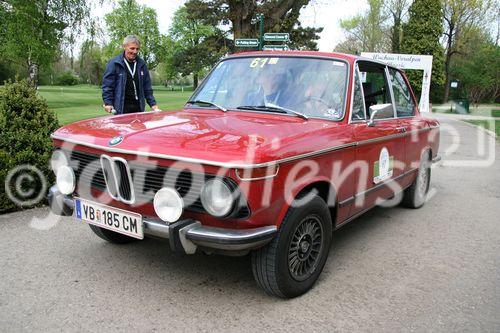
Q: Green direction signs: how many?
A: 3